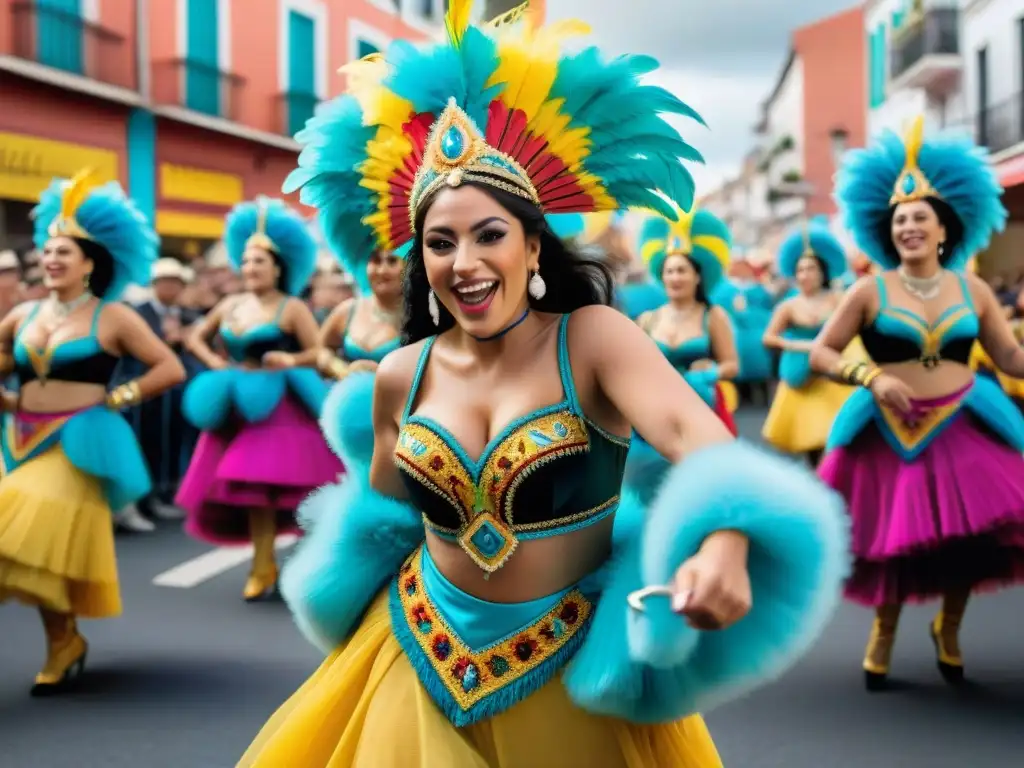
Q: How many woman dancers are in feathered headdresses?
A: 7